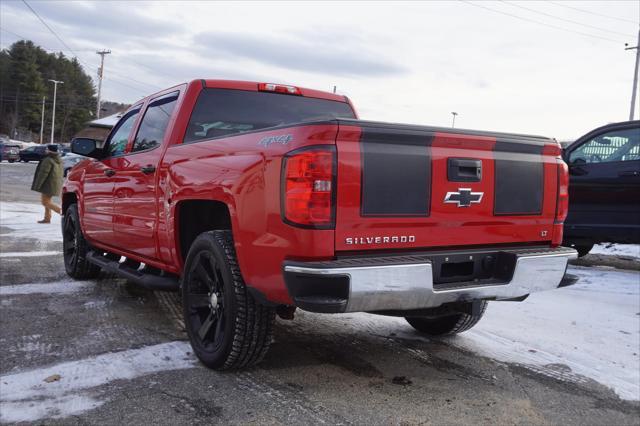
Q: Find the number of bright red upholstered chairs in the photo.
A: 0